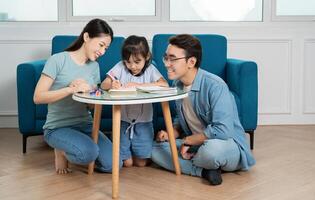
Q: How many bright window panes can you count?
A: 4